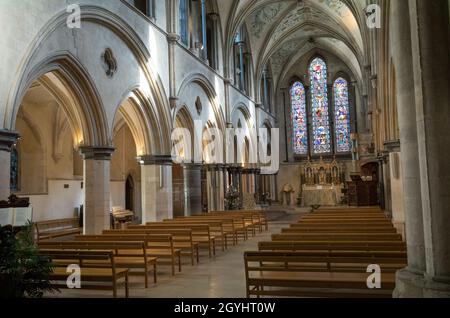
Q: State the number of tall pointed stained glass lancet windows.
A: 3